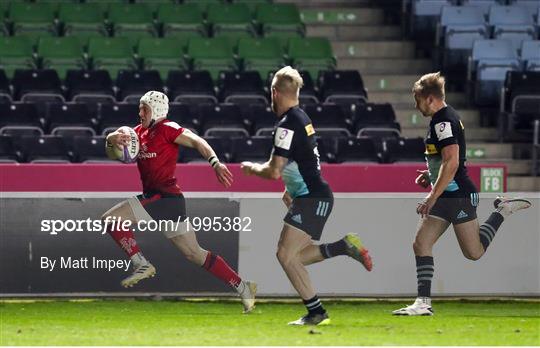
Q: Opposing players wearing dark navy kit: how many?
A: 2